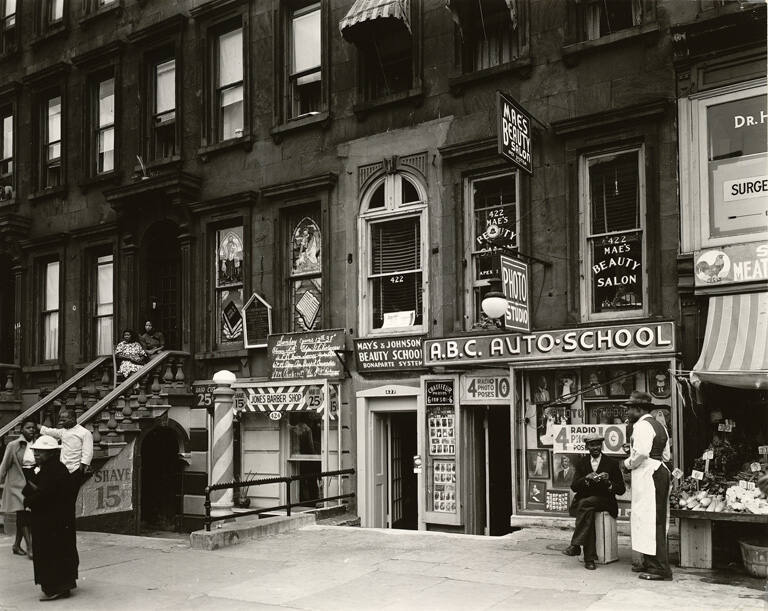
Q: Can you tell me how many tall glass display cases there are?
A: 1